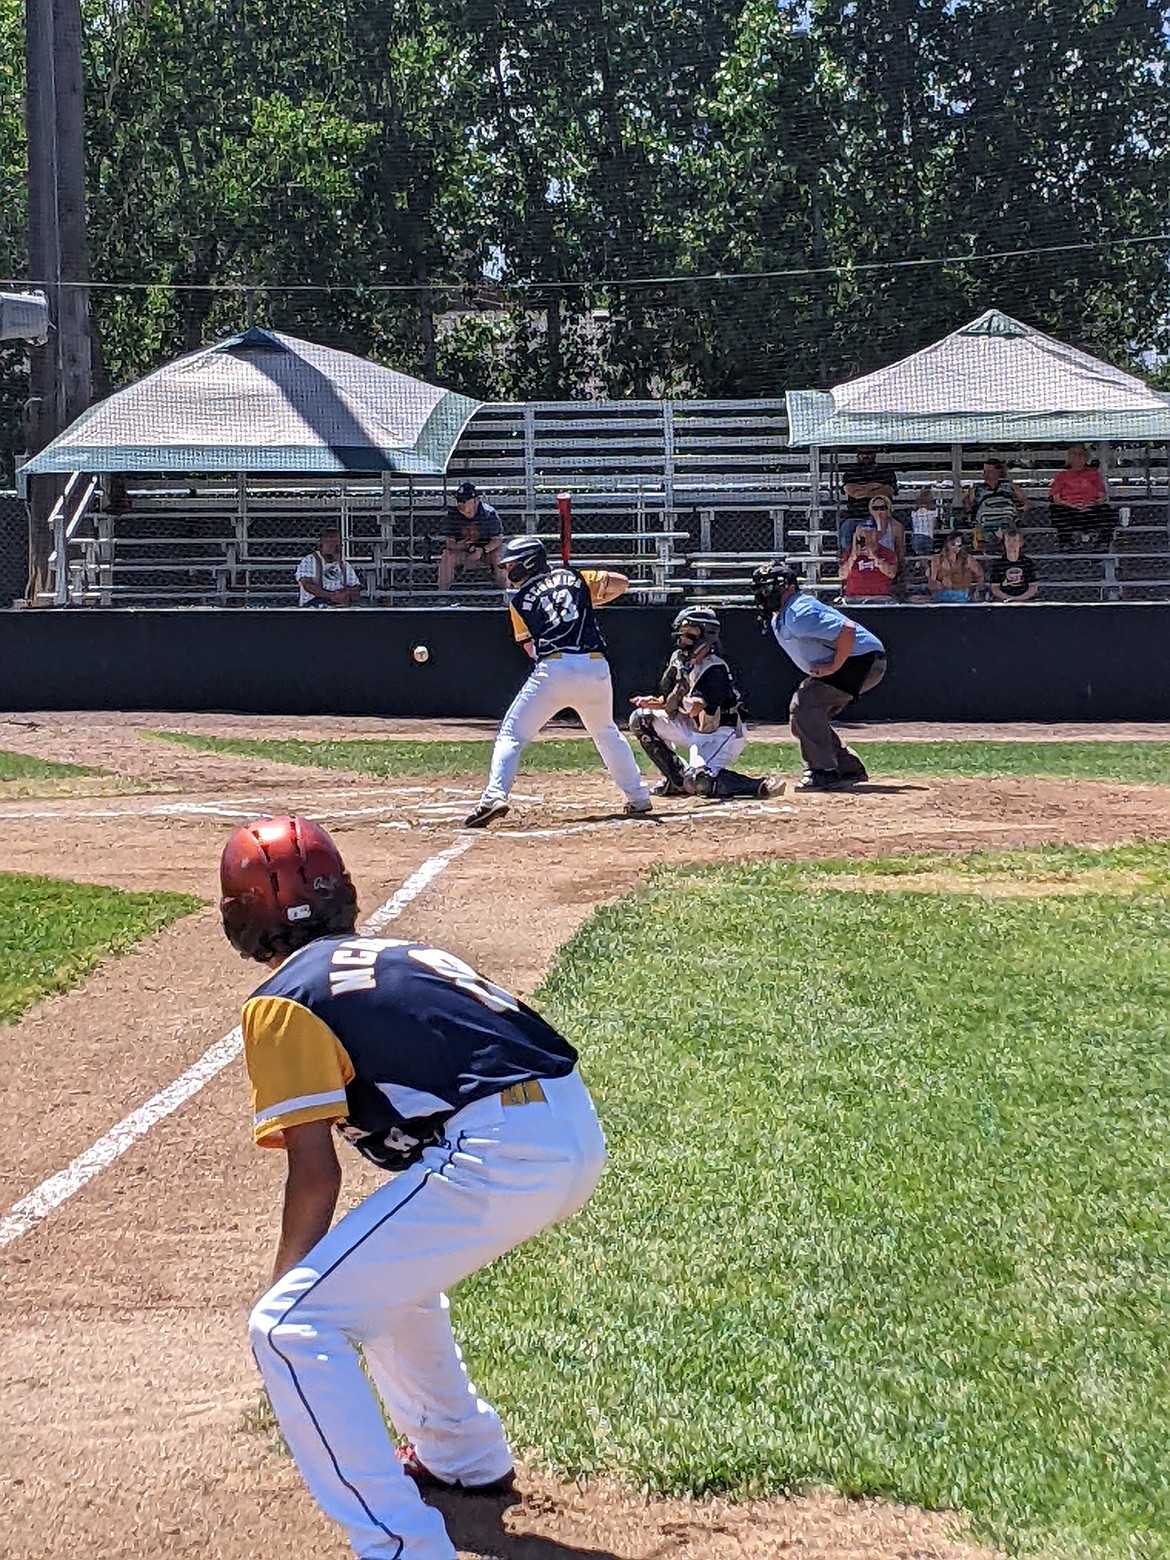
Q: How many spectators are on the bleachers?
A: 10